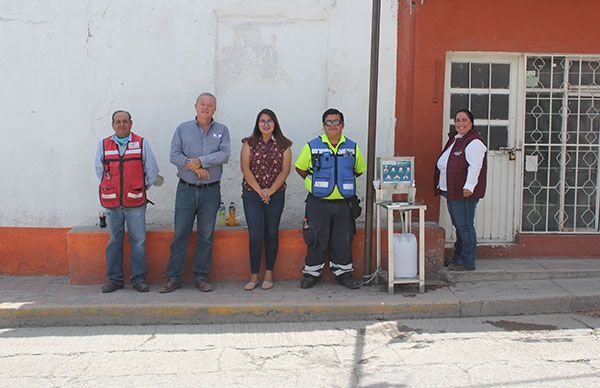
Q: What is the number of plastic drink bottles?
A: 3